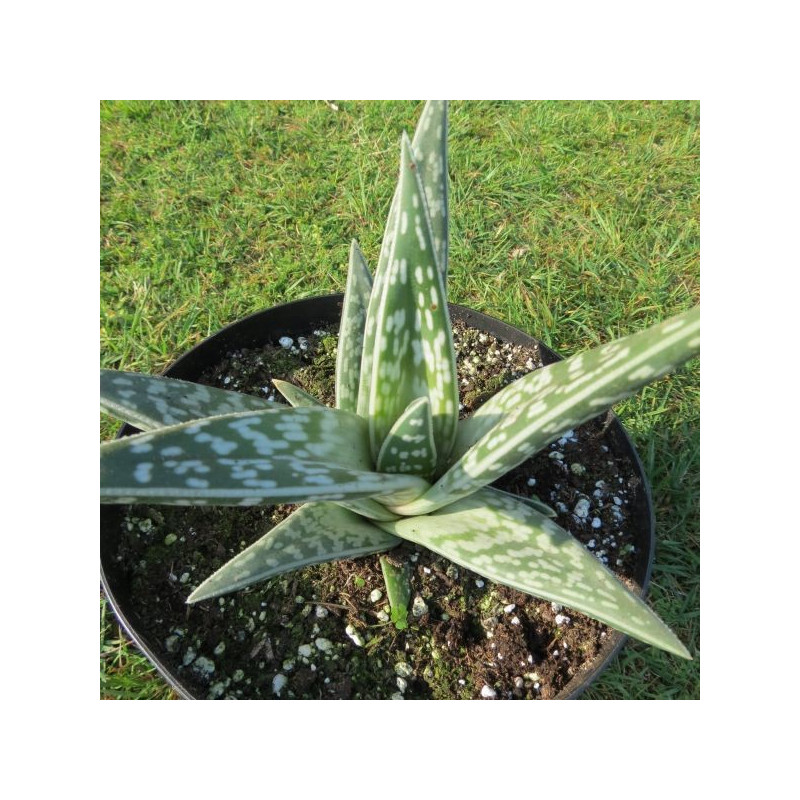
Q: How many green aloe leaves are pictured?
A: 12